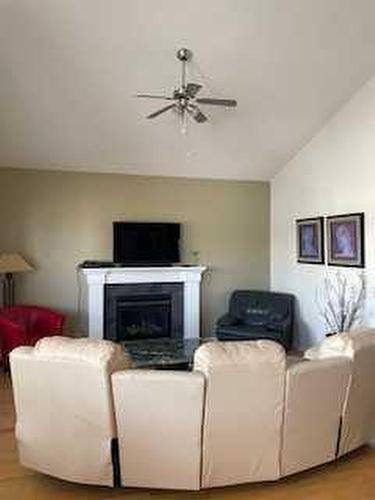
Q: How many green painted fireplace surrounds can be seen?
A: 0